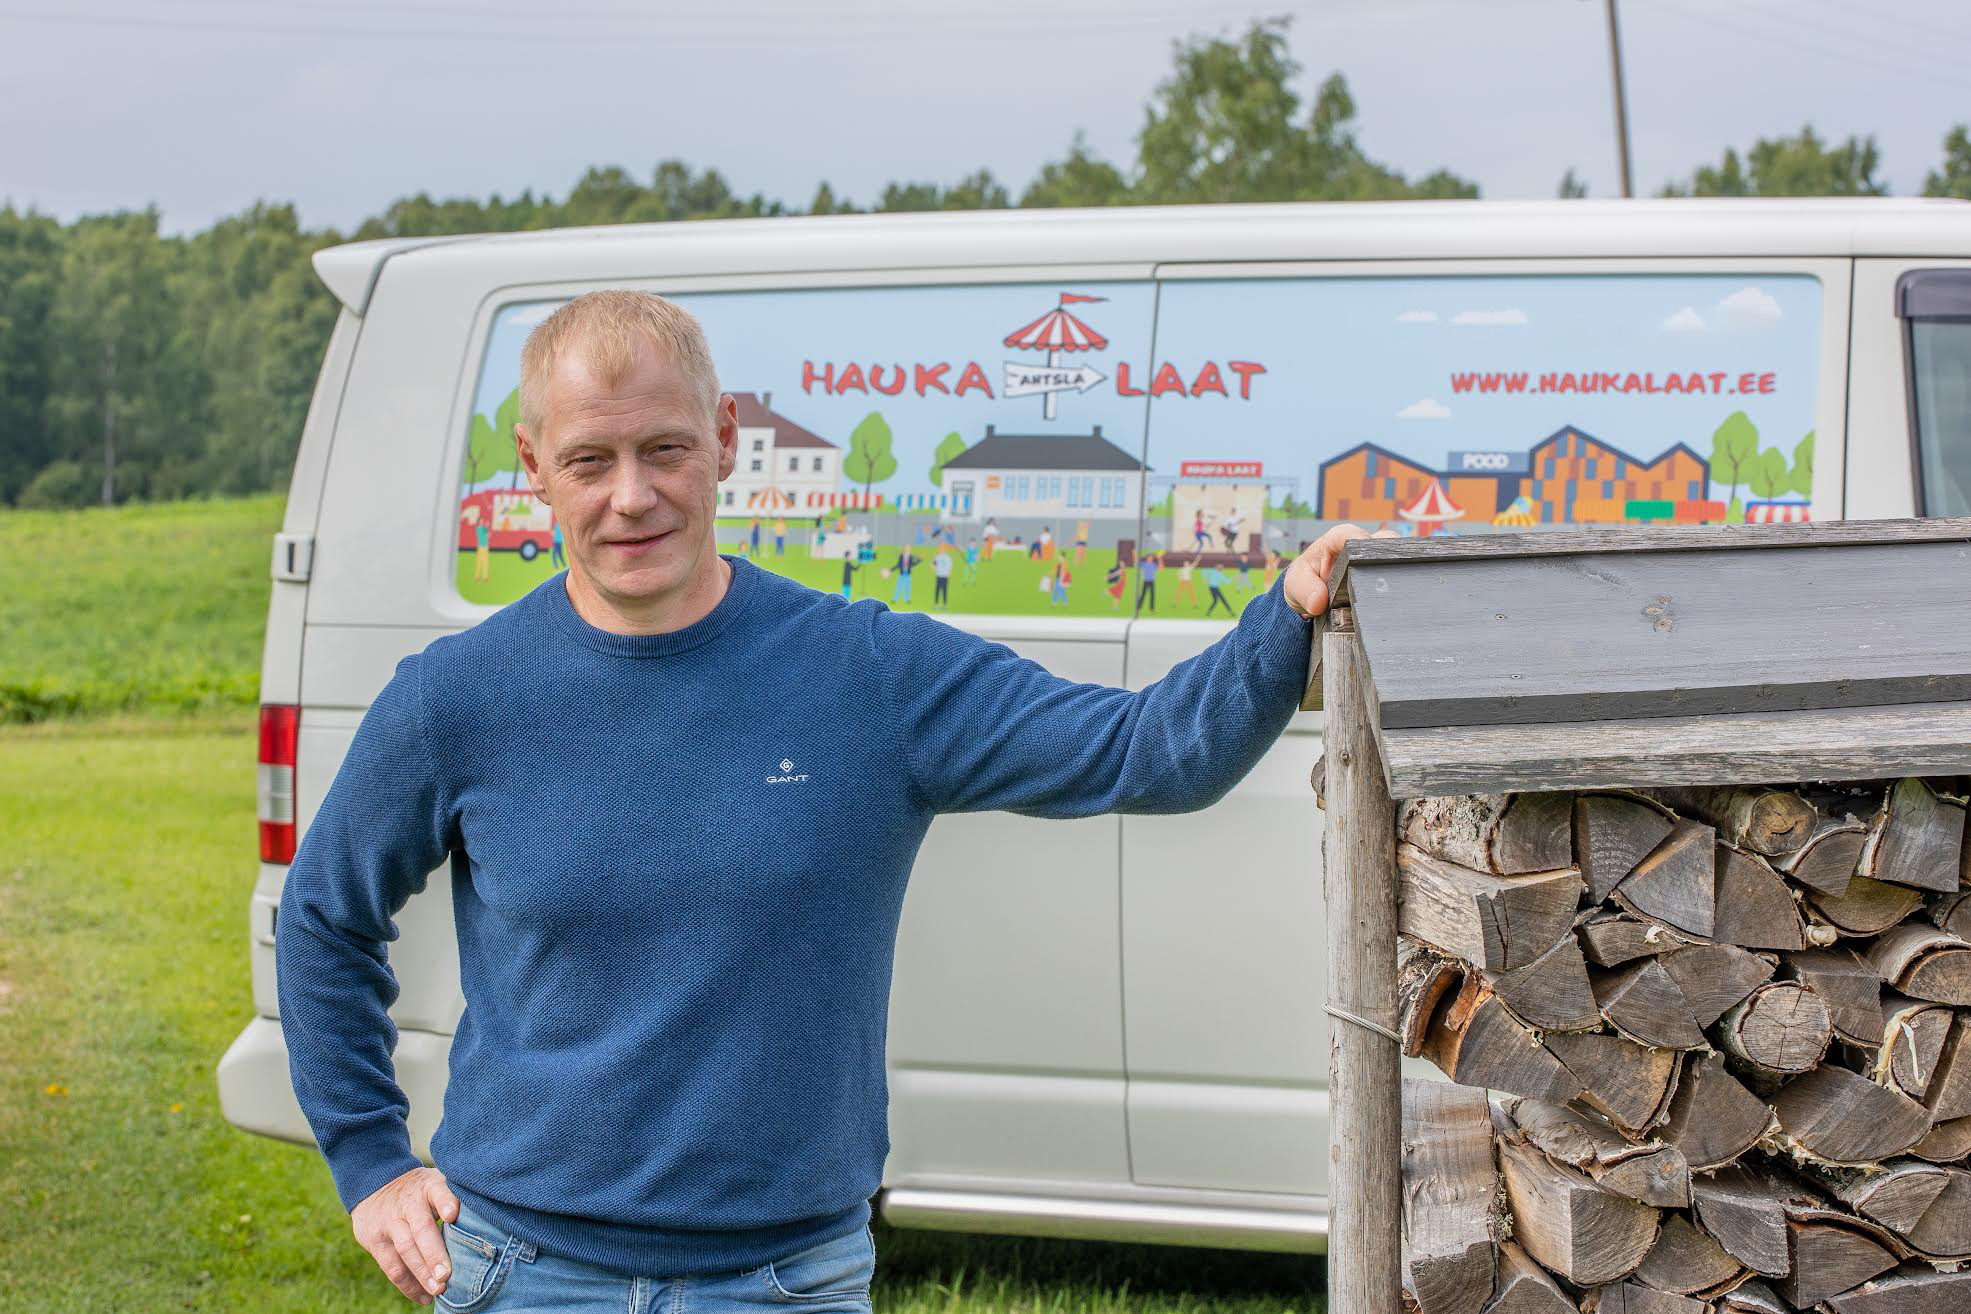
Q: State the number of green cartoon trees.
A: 7